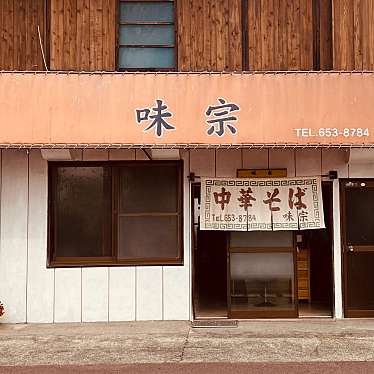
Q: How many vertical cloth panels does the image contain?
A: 4